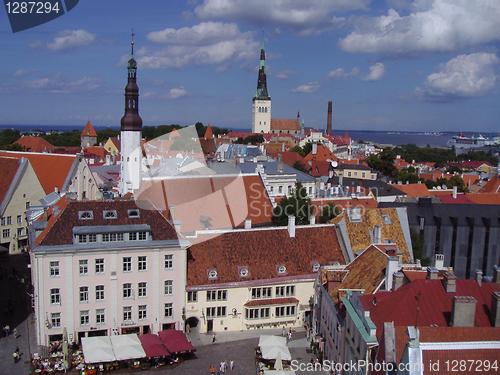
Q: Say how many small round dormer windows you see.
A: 4